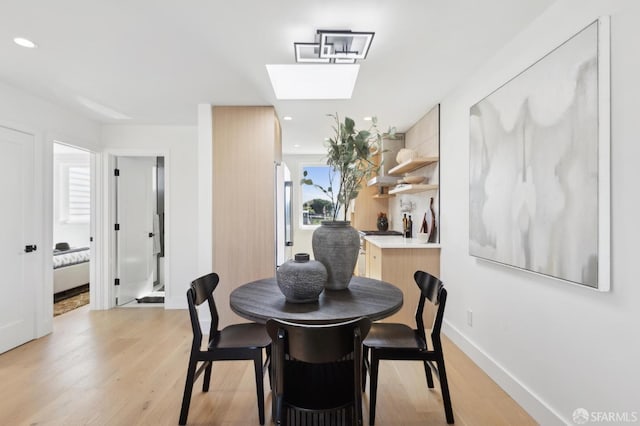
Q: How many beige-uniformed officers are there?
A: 0